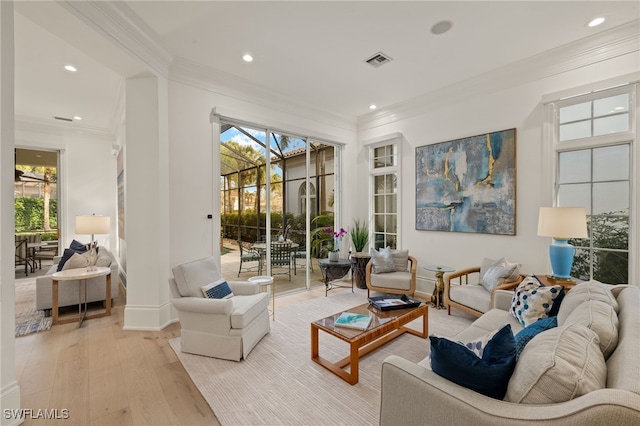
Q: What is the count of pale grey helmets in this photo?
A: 0